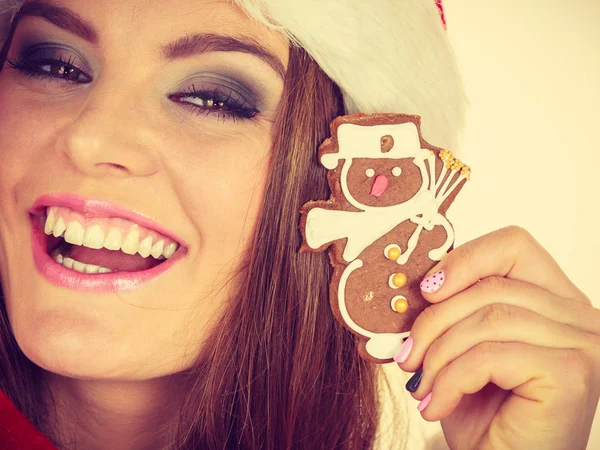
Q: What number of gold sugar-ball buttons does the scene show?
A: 3